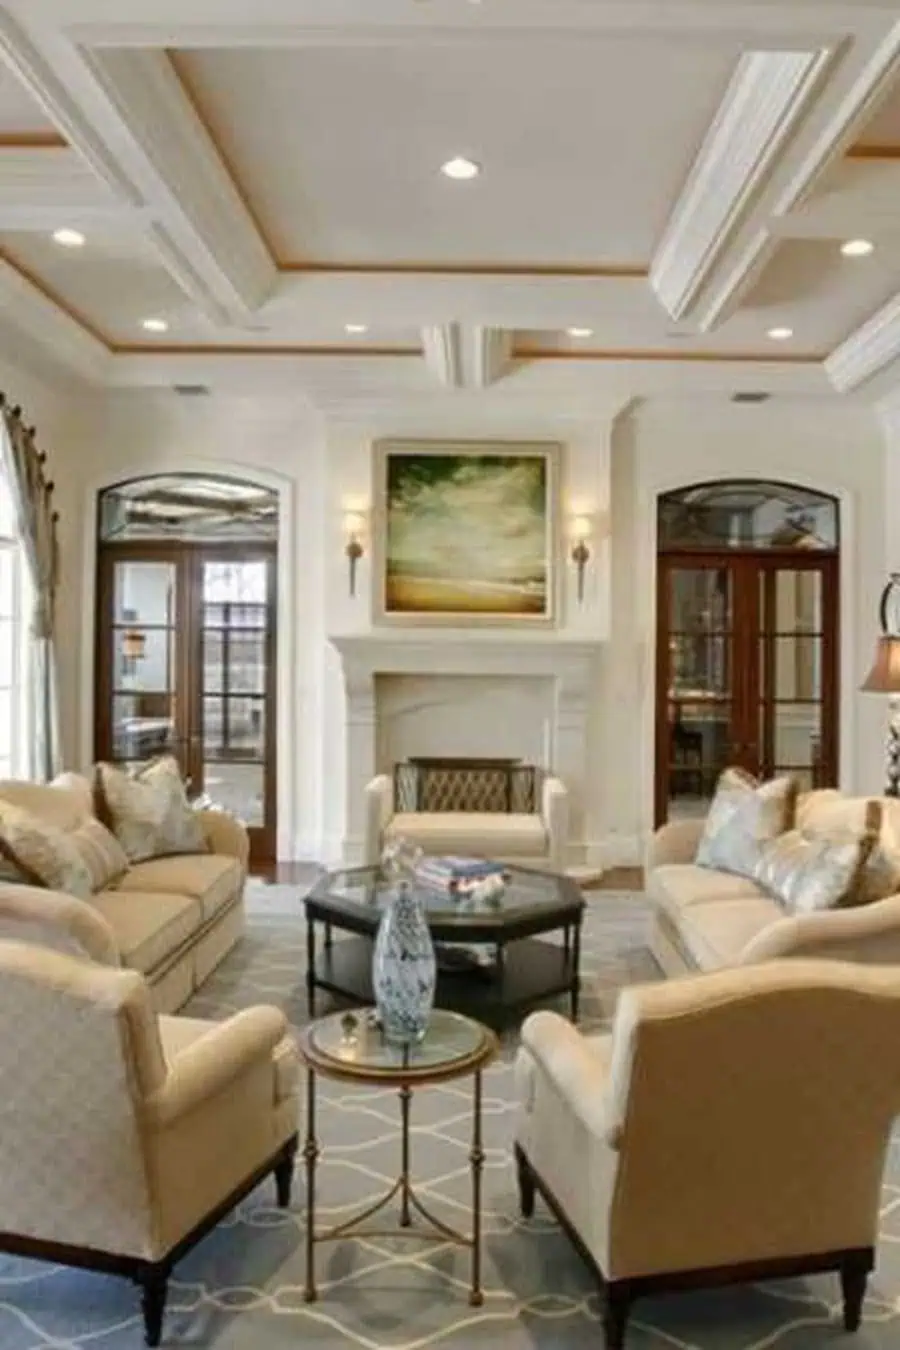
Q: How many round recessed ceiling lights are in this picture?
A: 7